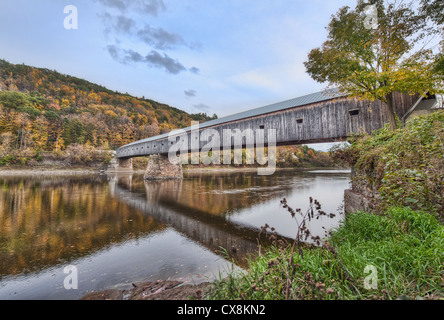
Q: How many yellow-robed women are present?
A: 0